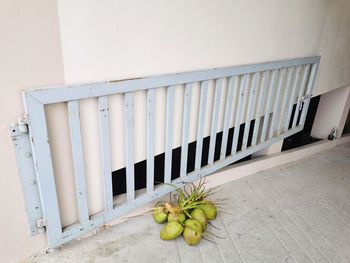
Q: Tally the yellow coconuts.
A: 7